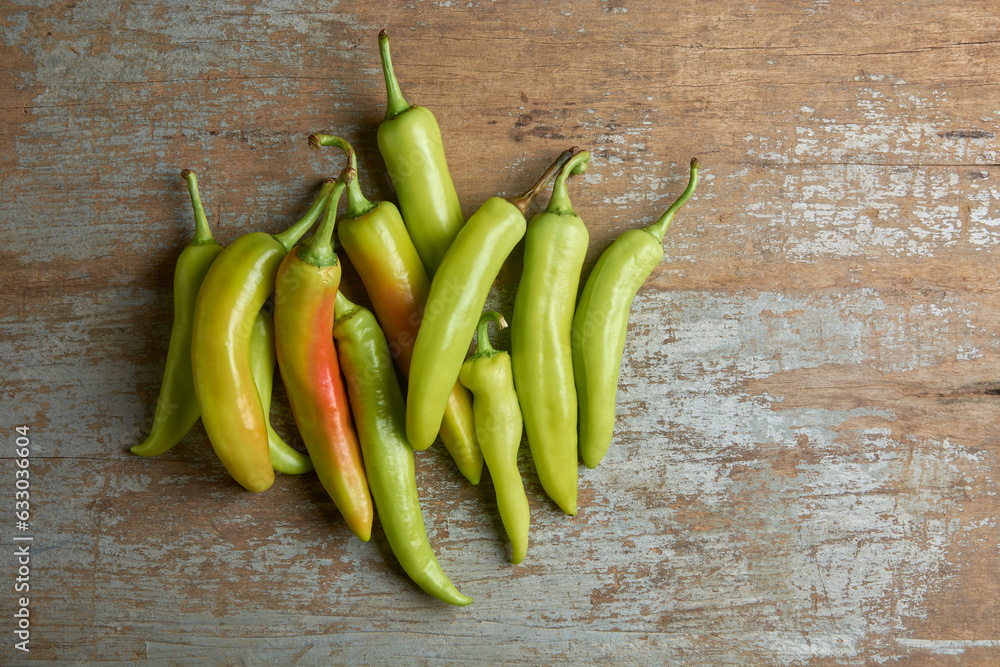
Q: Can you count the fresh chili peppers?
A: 11